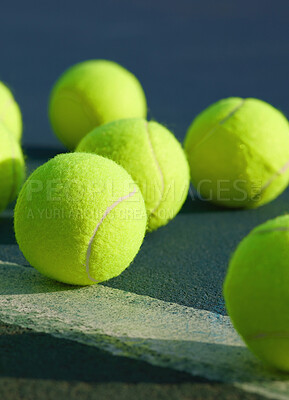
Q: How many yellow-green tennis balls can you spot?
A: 7